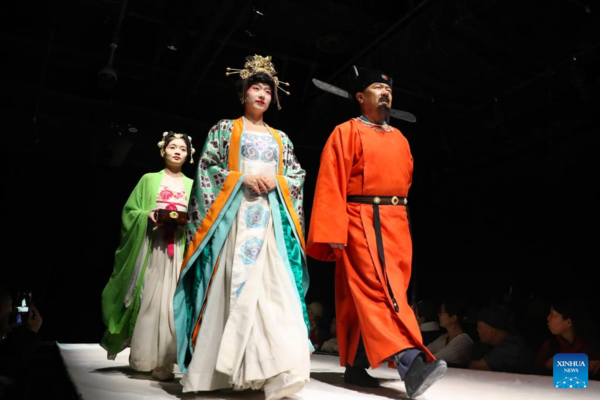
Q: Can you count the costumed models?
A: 3